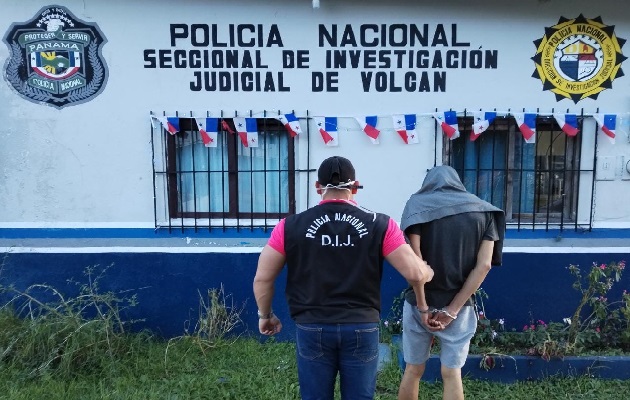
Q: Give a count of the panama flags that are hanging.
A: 12